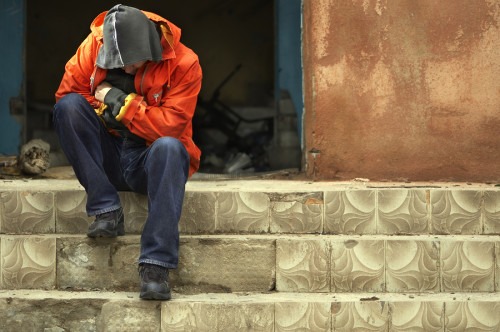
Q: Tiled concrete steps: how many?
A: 3